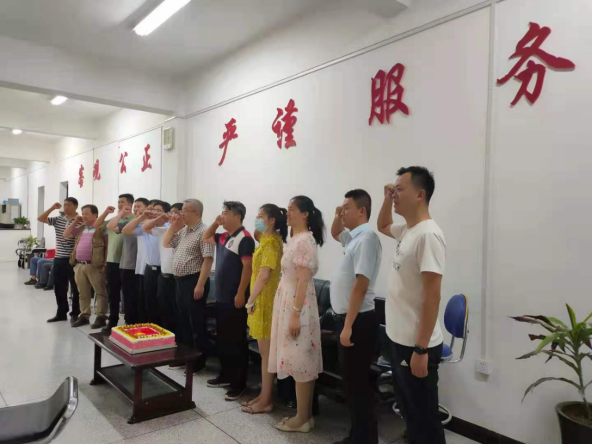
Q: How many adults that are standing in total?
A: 13